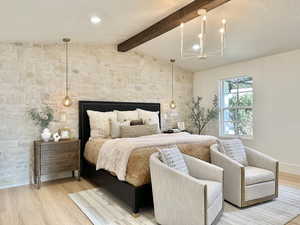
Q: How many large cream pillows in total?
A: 3